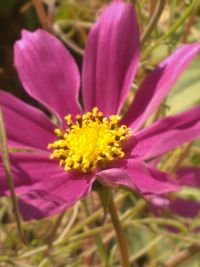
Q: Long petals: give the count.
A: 8